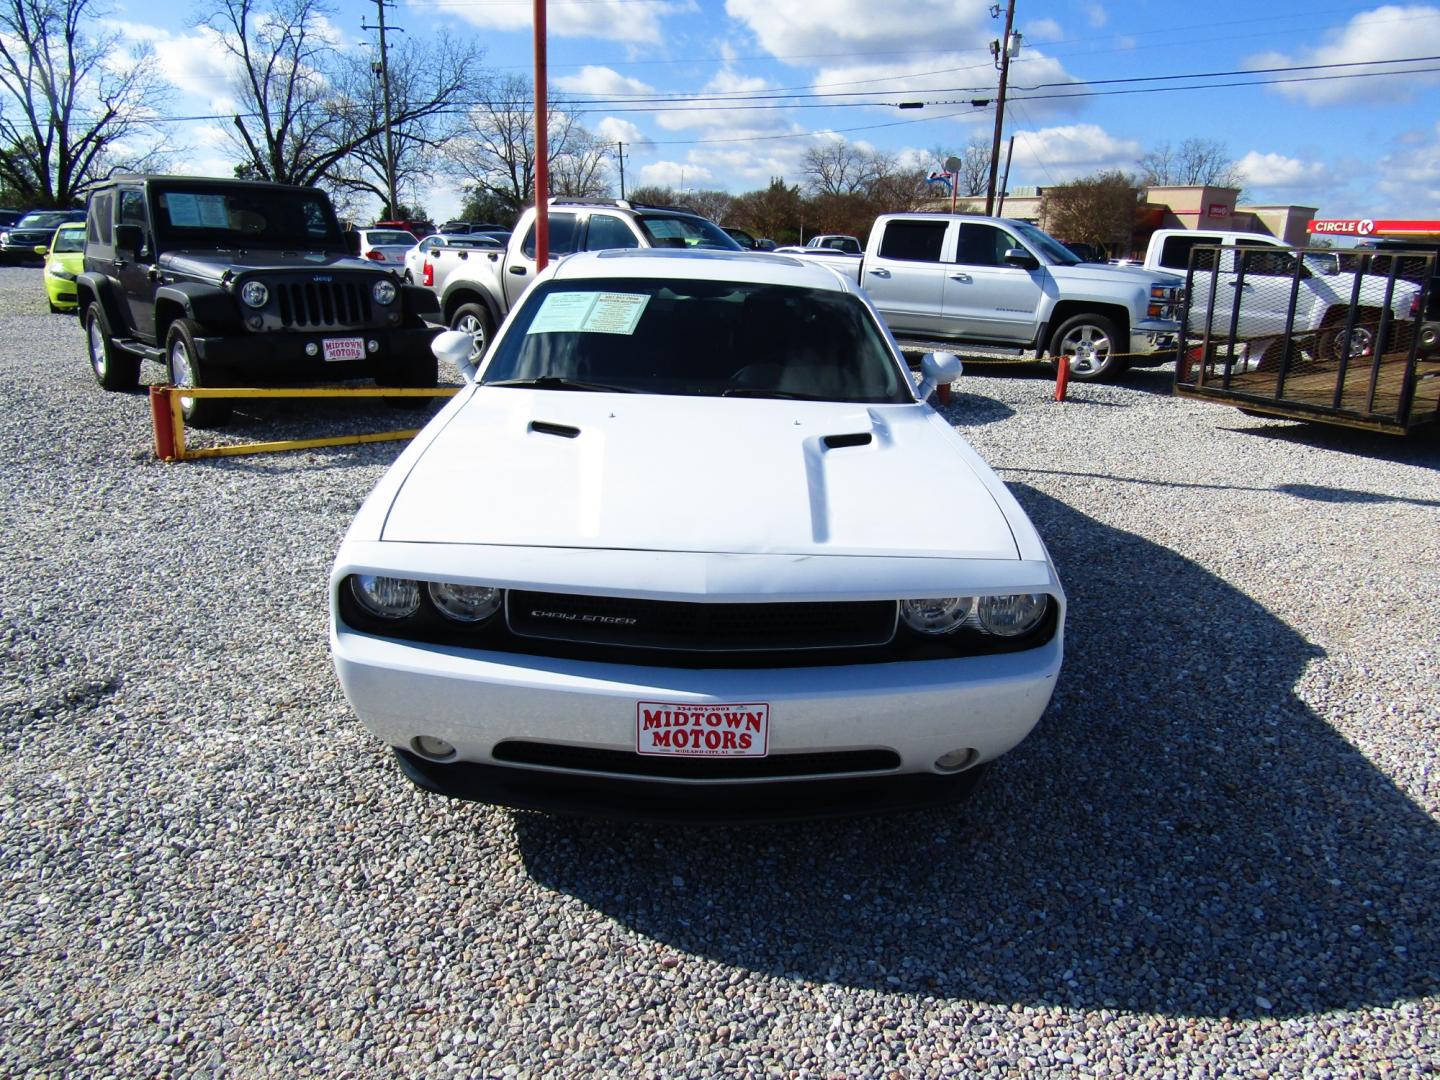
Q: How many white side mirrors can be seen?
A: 2